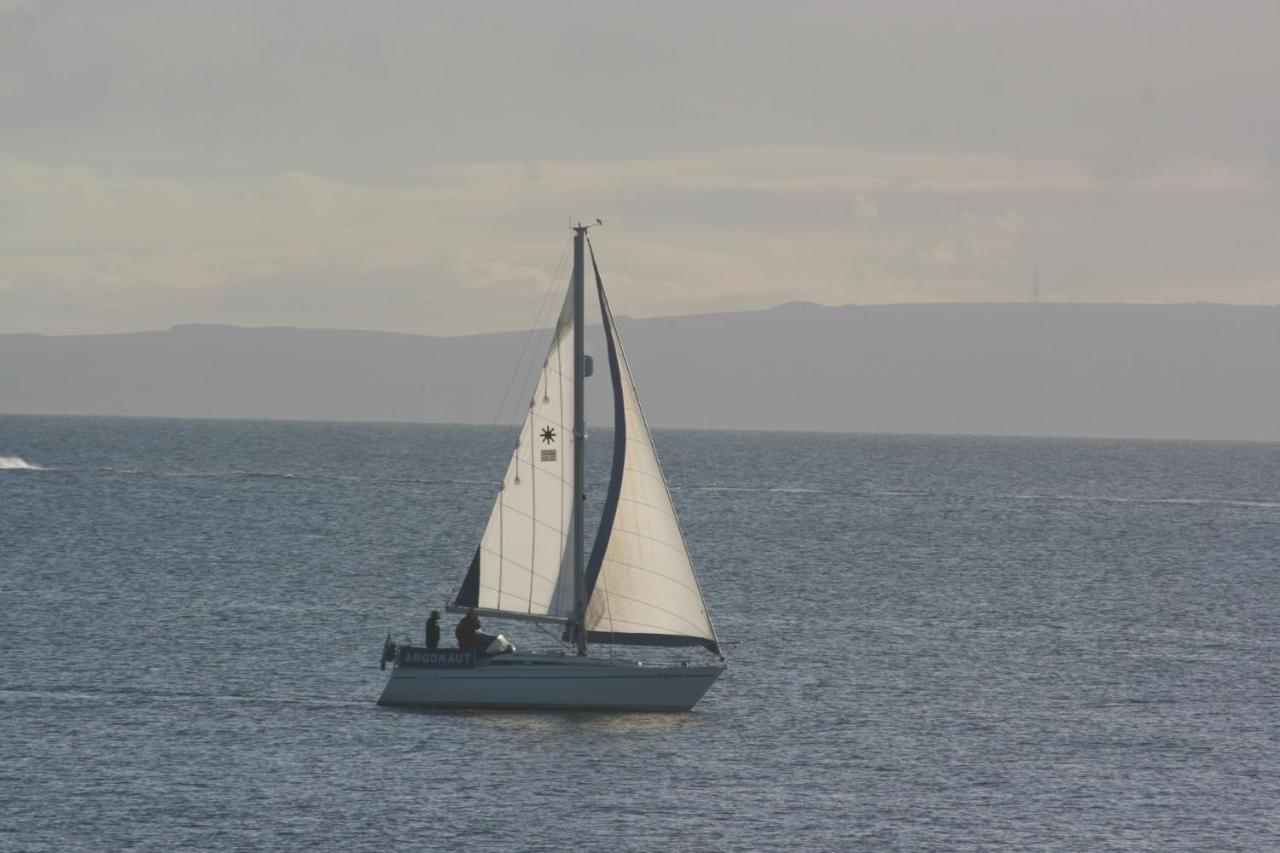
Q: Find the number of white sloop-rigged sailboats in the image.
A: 1